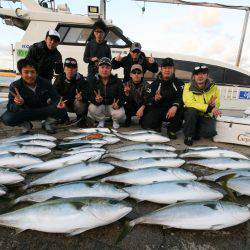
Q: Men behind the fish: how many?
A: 9